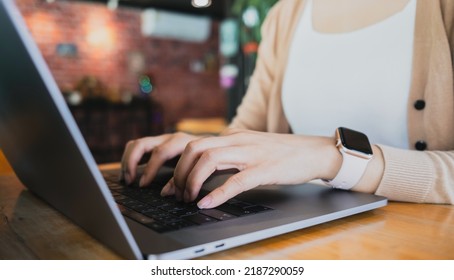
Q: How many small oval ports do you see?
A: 2